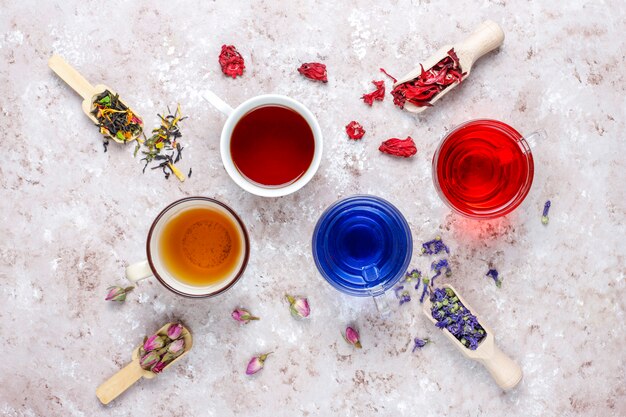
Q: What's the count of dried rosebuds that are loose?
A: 5